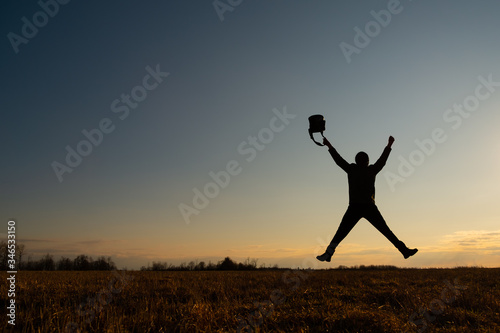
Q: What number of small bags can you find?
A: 1